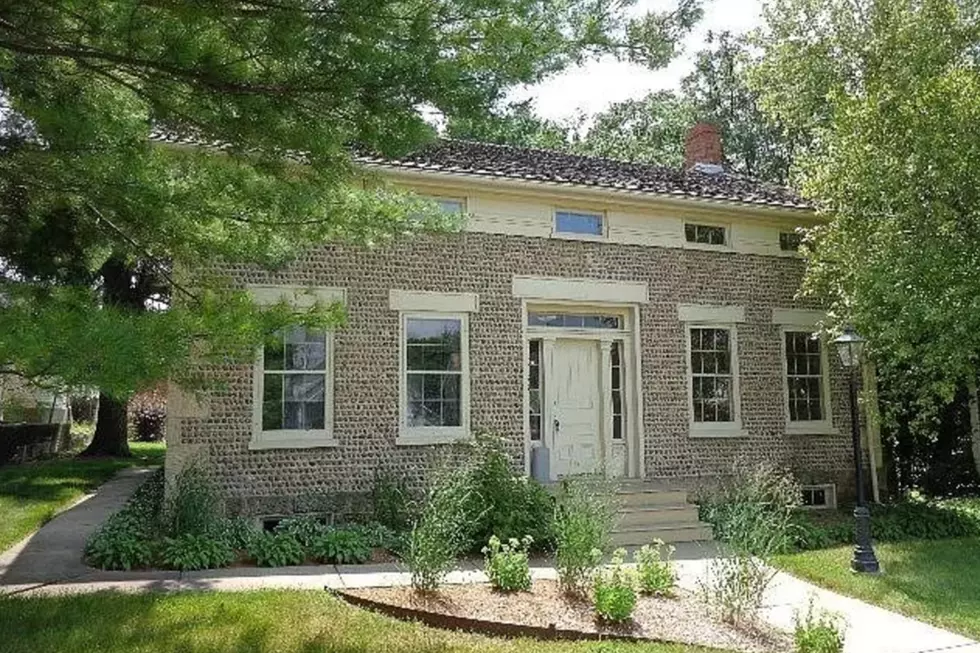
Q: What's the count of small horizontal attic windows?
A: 4